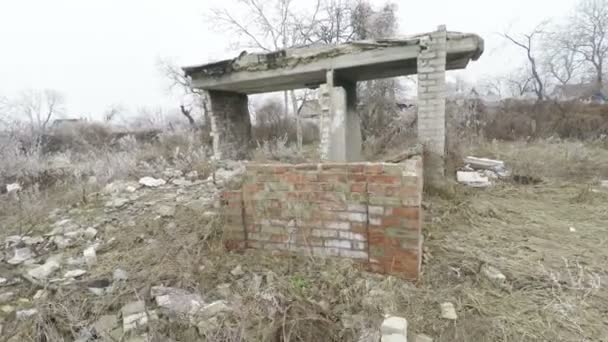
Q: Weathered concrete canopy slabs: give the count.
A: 1